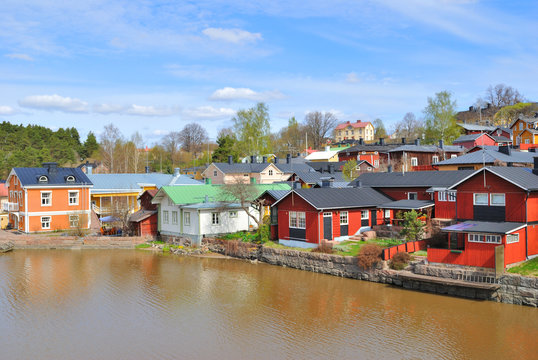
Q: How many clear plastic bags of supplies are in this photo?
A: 0